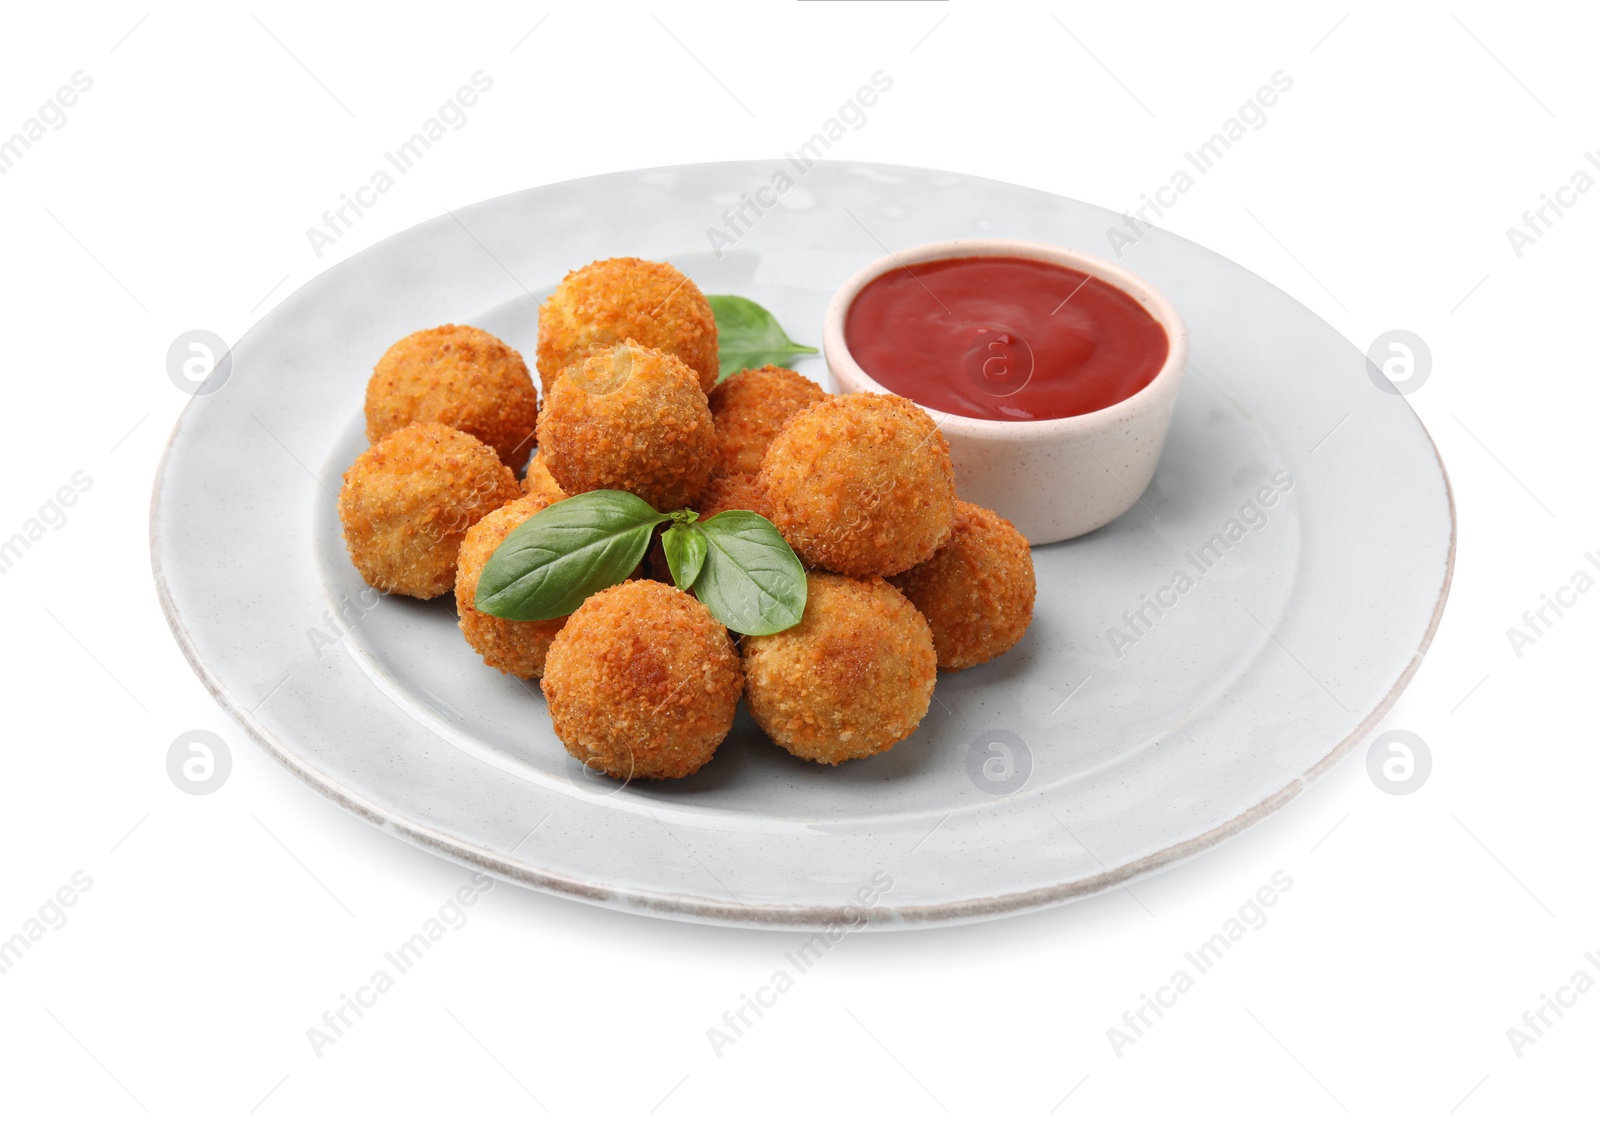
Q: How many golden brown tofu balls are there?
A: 12